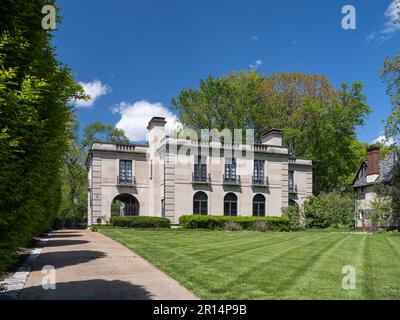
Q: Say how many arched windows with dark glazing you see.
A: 3